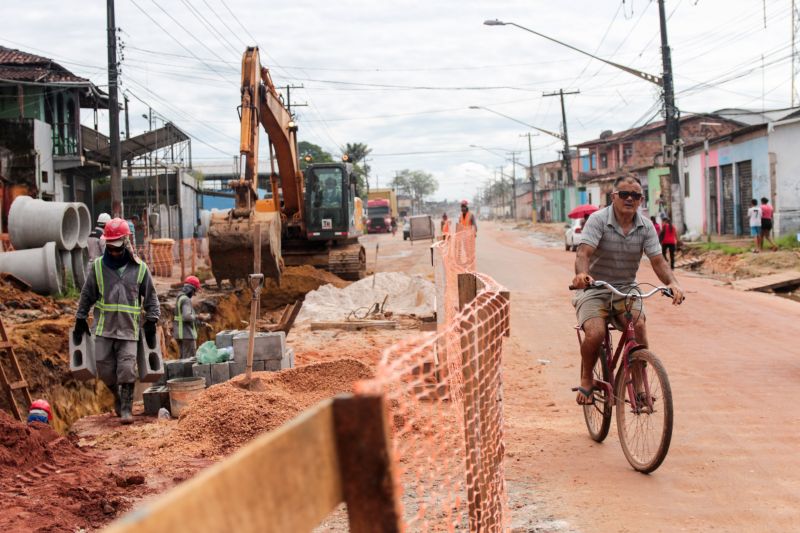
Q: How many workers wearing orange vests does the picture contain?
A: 2